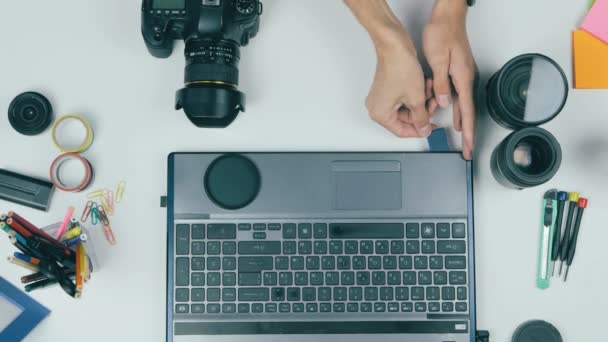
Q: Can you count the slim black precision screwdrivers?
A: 3